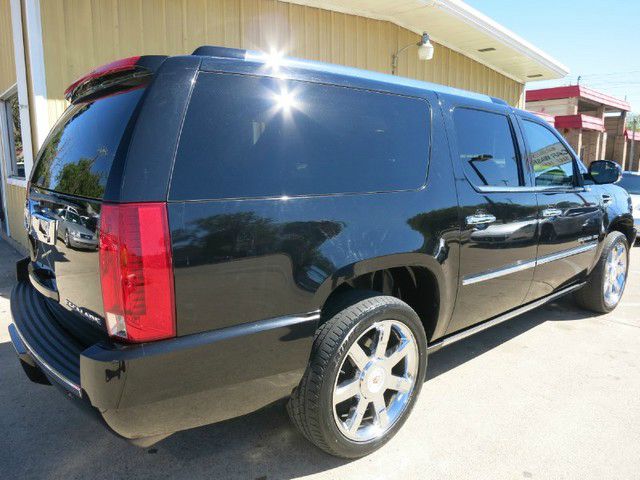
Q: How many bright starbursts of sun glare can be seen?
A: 2